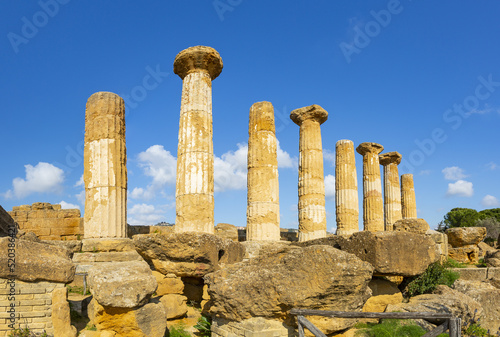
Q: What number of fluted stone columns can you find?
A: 8